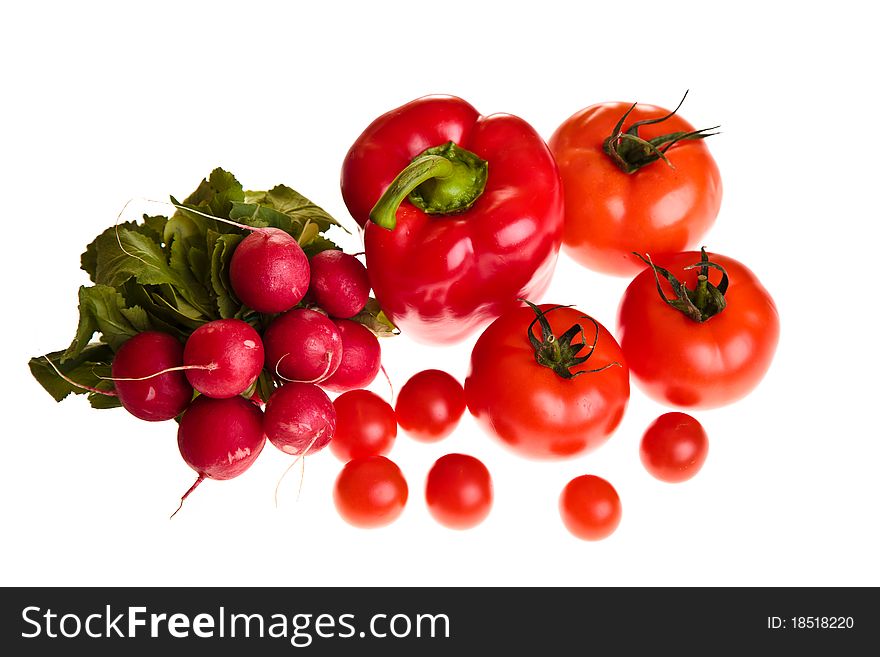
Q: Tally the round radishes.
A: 8